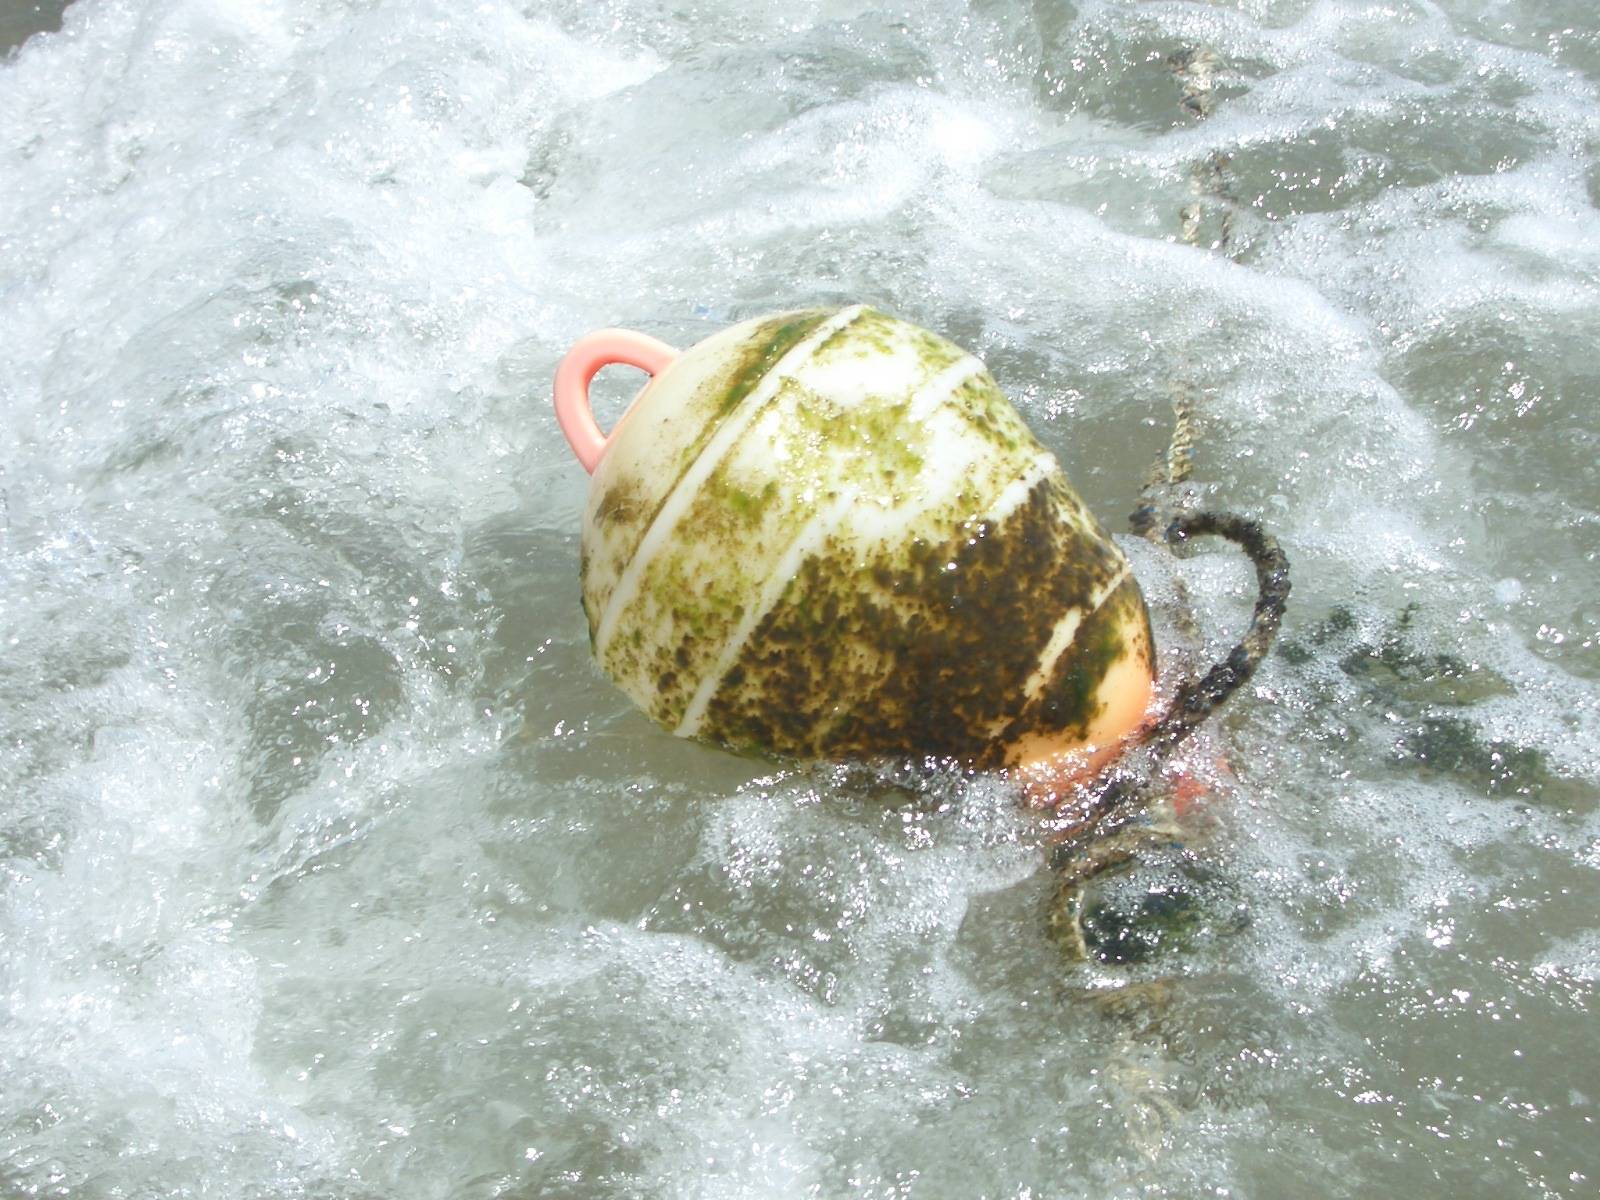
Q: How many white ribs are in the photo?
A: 4